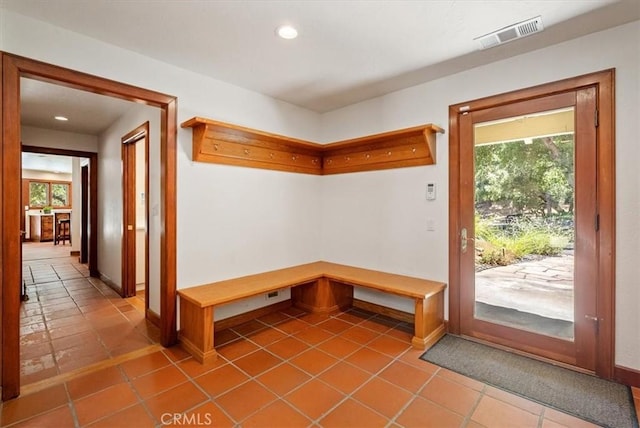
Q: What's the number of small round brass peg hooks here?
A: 10